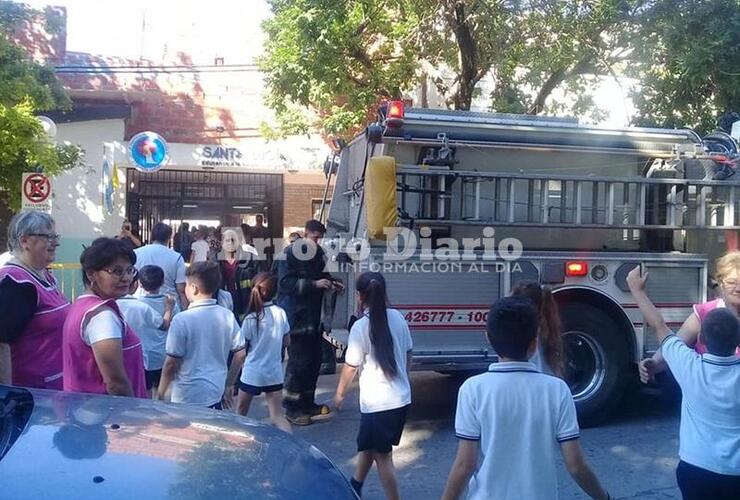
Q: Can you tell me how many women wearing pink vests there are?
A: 3